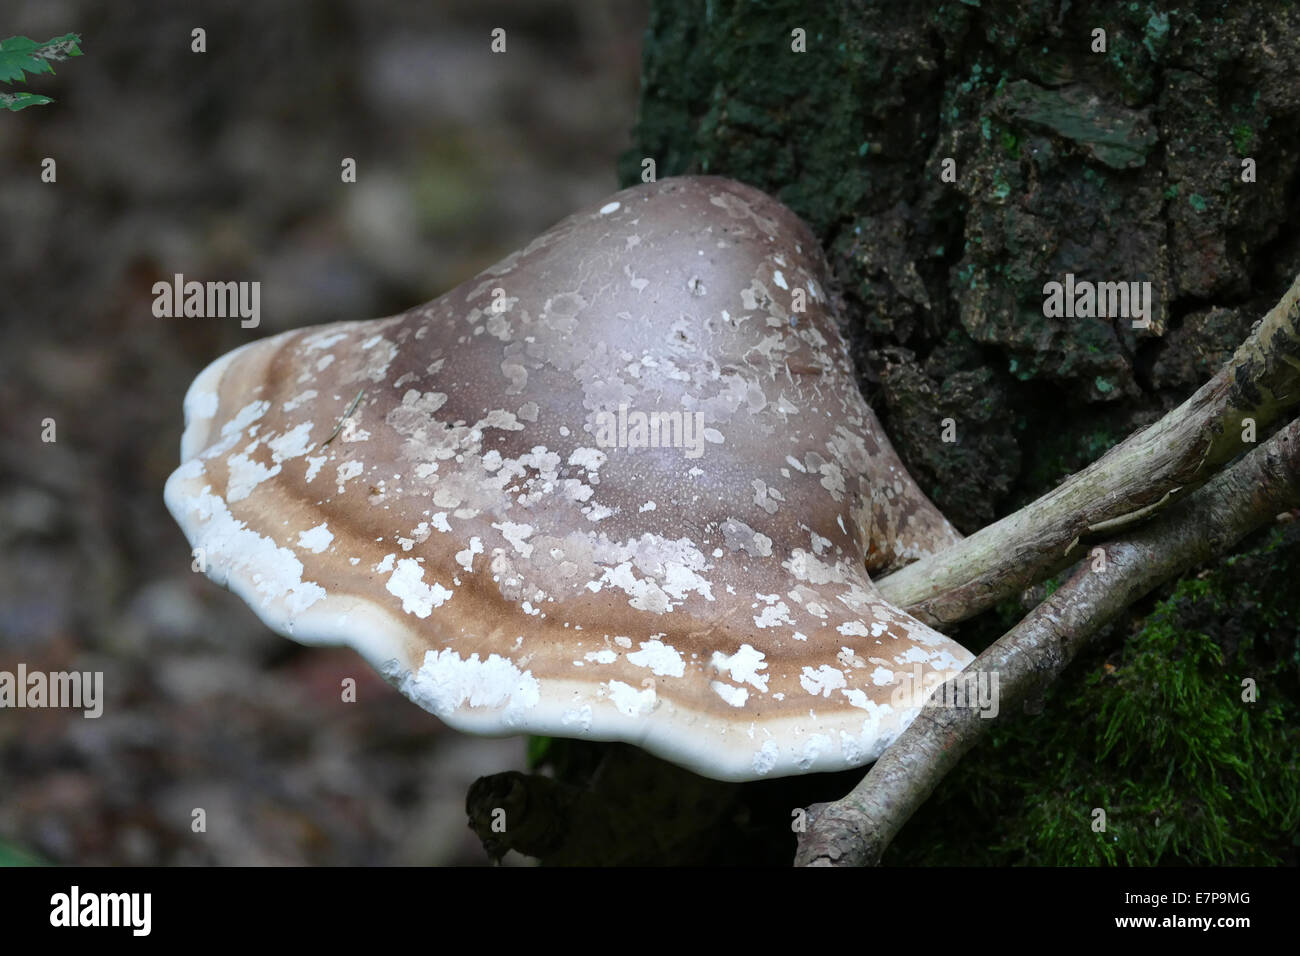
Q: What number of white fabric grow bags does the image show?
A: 0